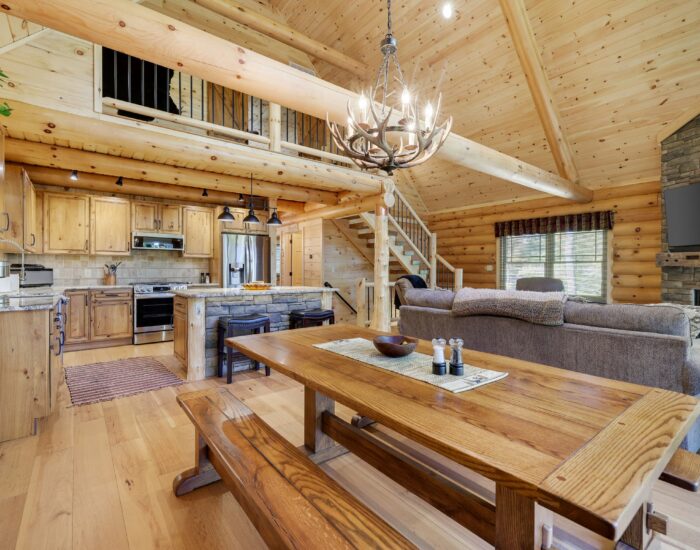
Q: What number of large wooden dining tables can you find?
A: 1